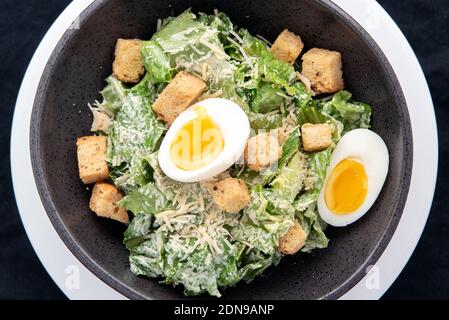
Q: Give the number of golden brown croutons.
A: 10